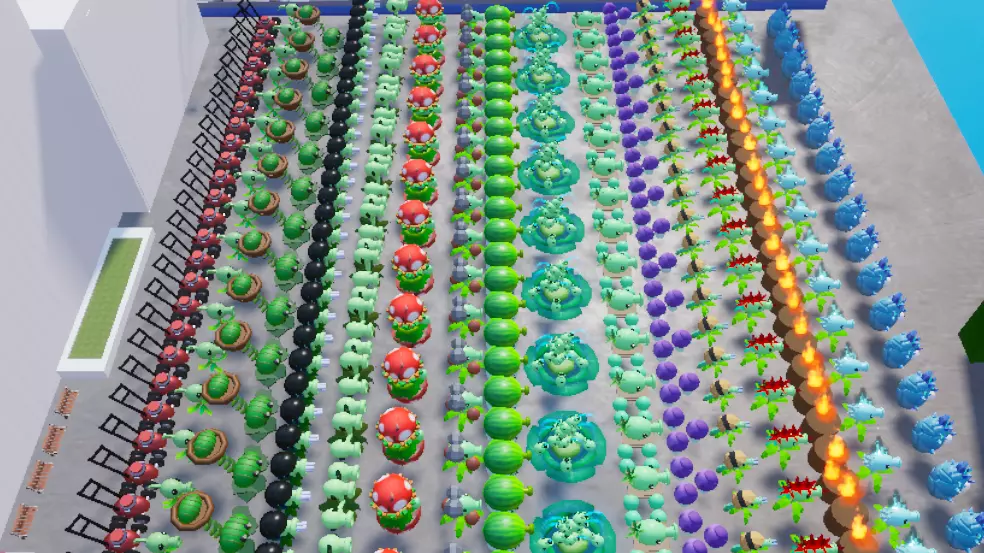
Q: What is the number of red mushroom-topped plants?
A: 13